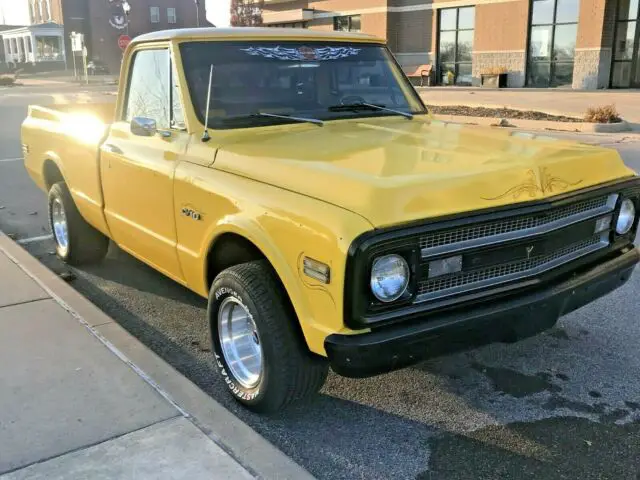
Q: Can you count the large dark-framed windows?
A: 3